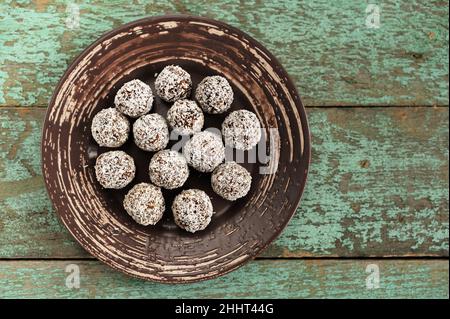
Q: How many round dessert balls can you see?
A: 13